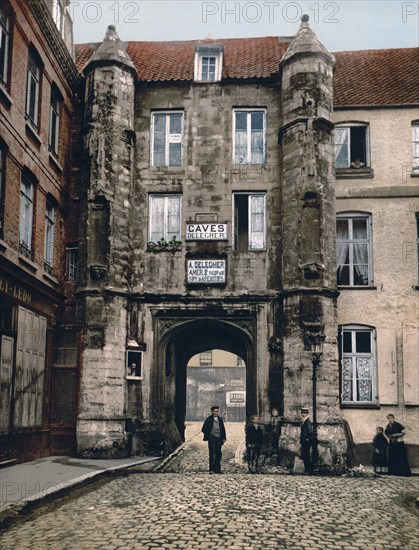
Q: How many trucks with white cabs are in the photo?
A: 0